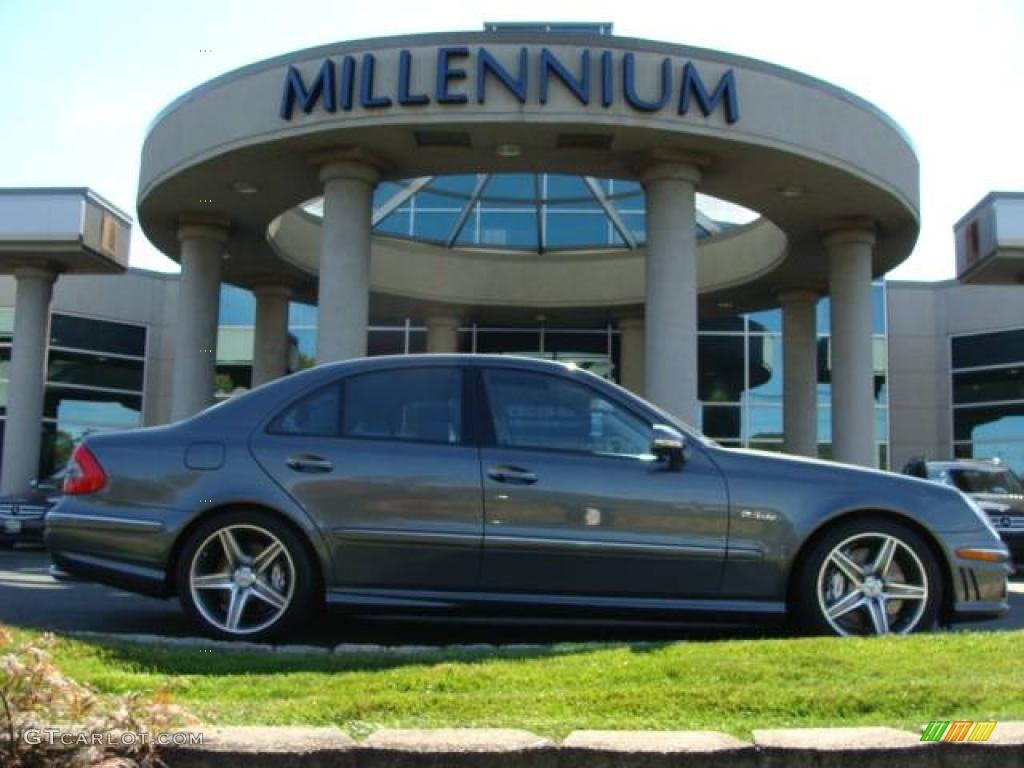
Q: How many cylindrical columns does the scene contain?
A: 9